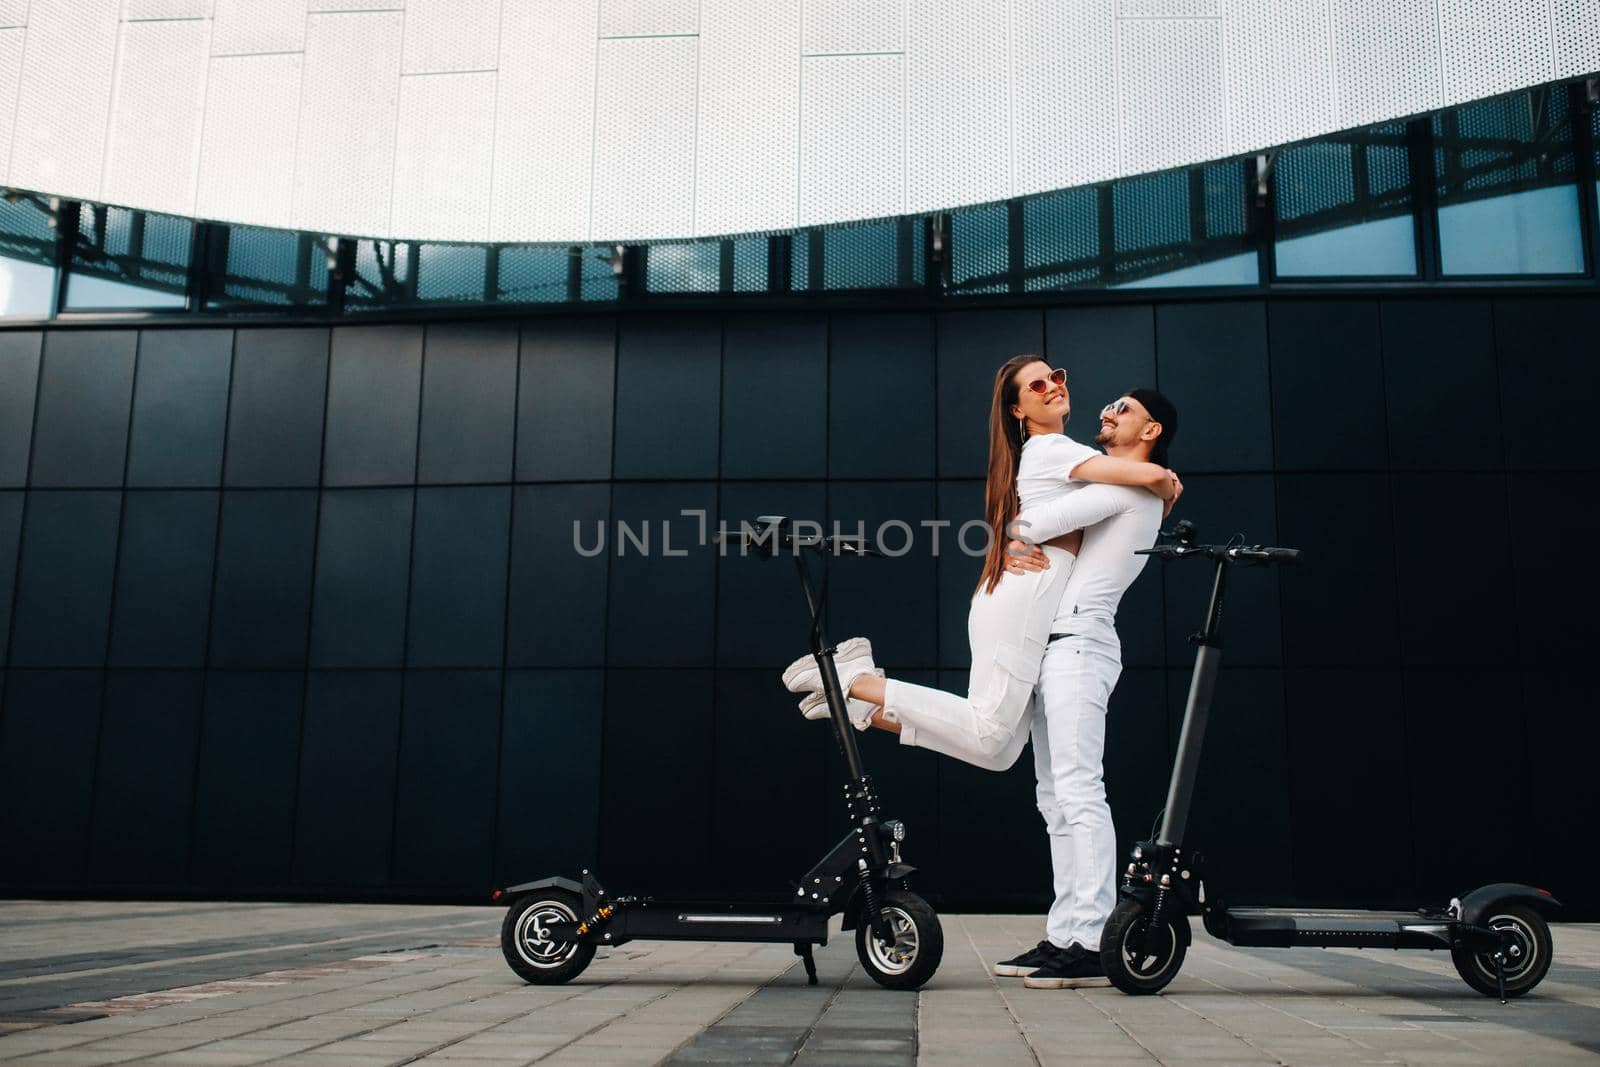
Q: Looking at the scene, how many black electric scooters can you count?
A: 2